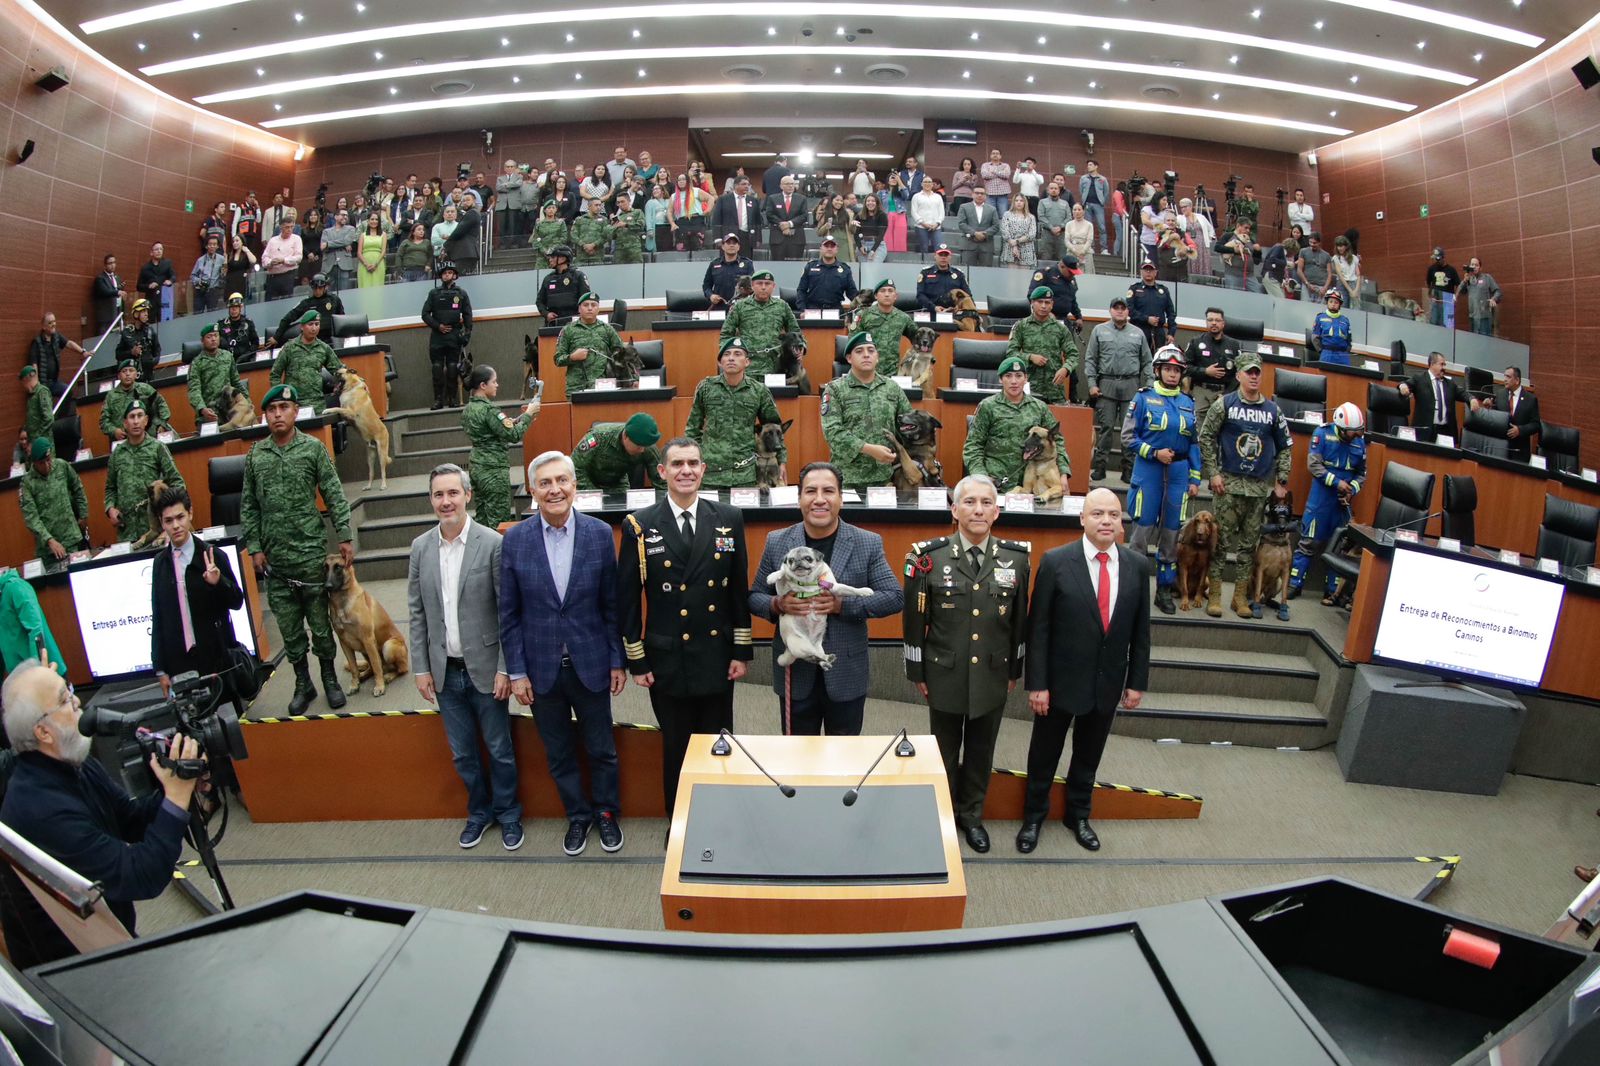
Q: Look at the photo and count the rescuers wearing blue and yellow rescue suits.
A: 3